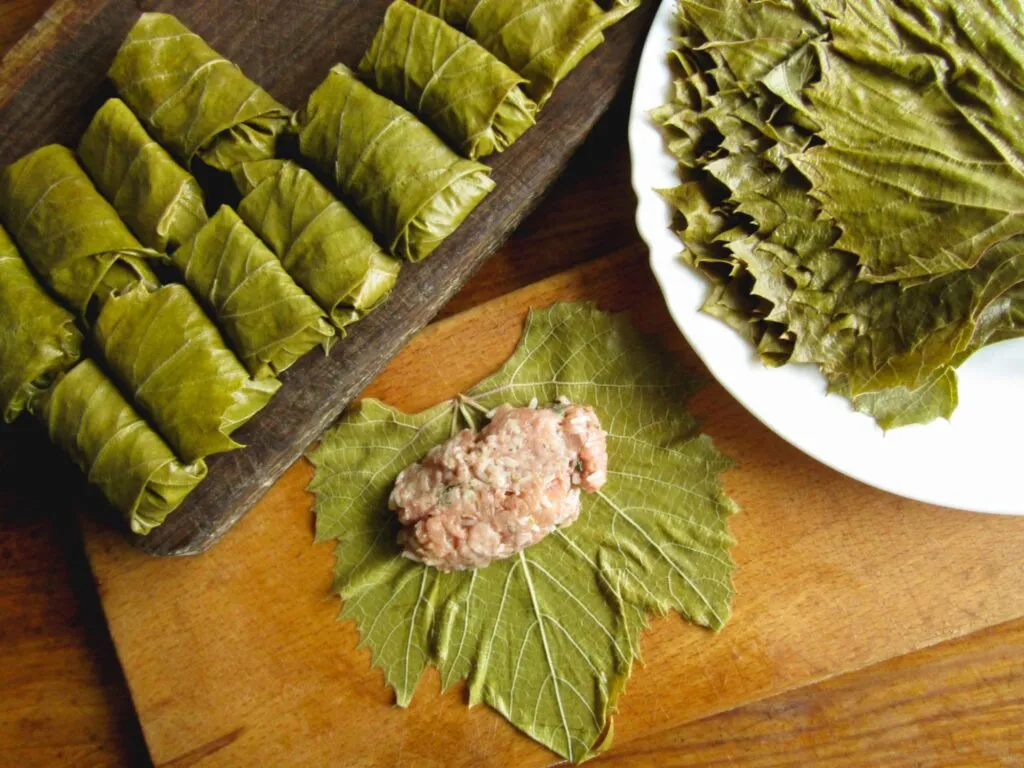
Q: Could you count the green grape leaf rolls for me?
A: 11